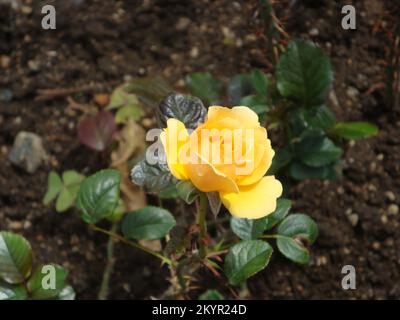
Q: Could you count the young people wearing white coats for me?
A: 0